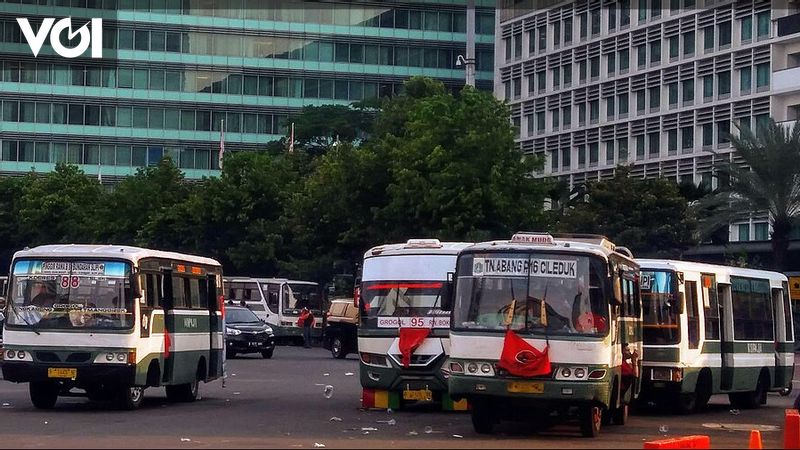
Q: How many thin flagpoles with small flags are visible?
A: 2